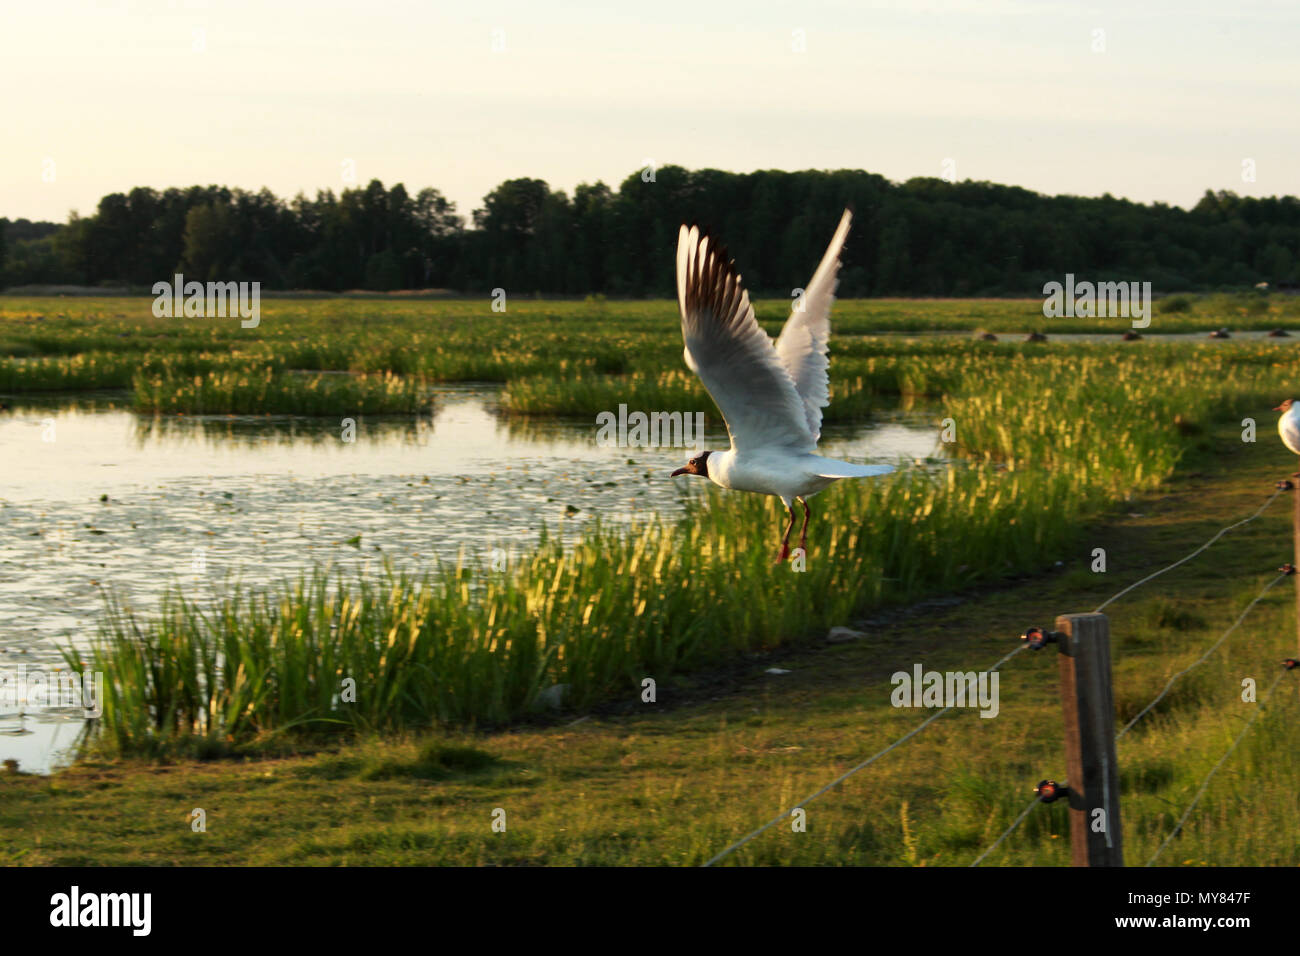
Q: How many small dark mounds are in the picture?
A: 5